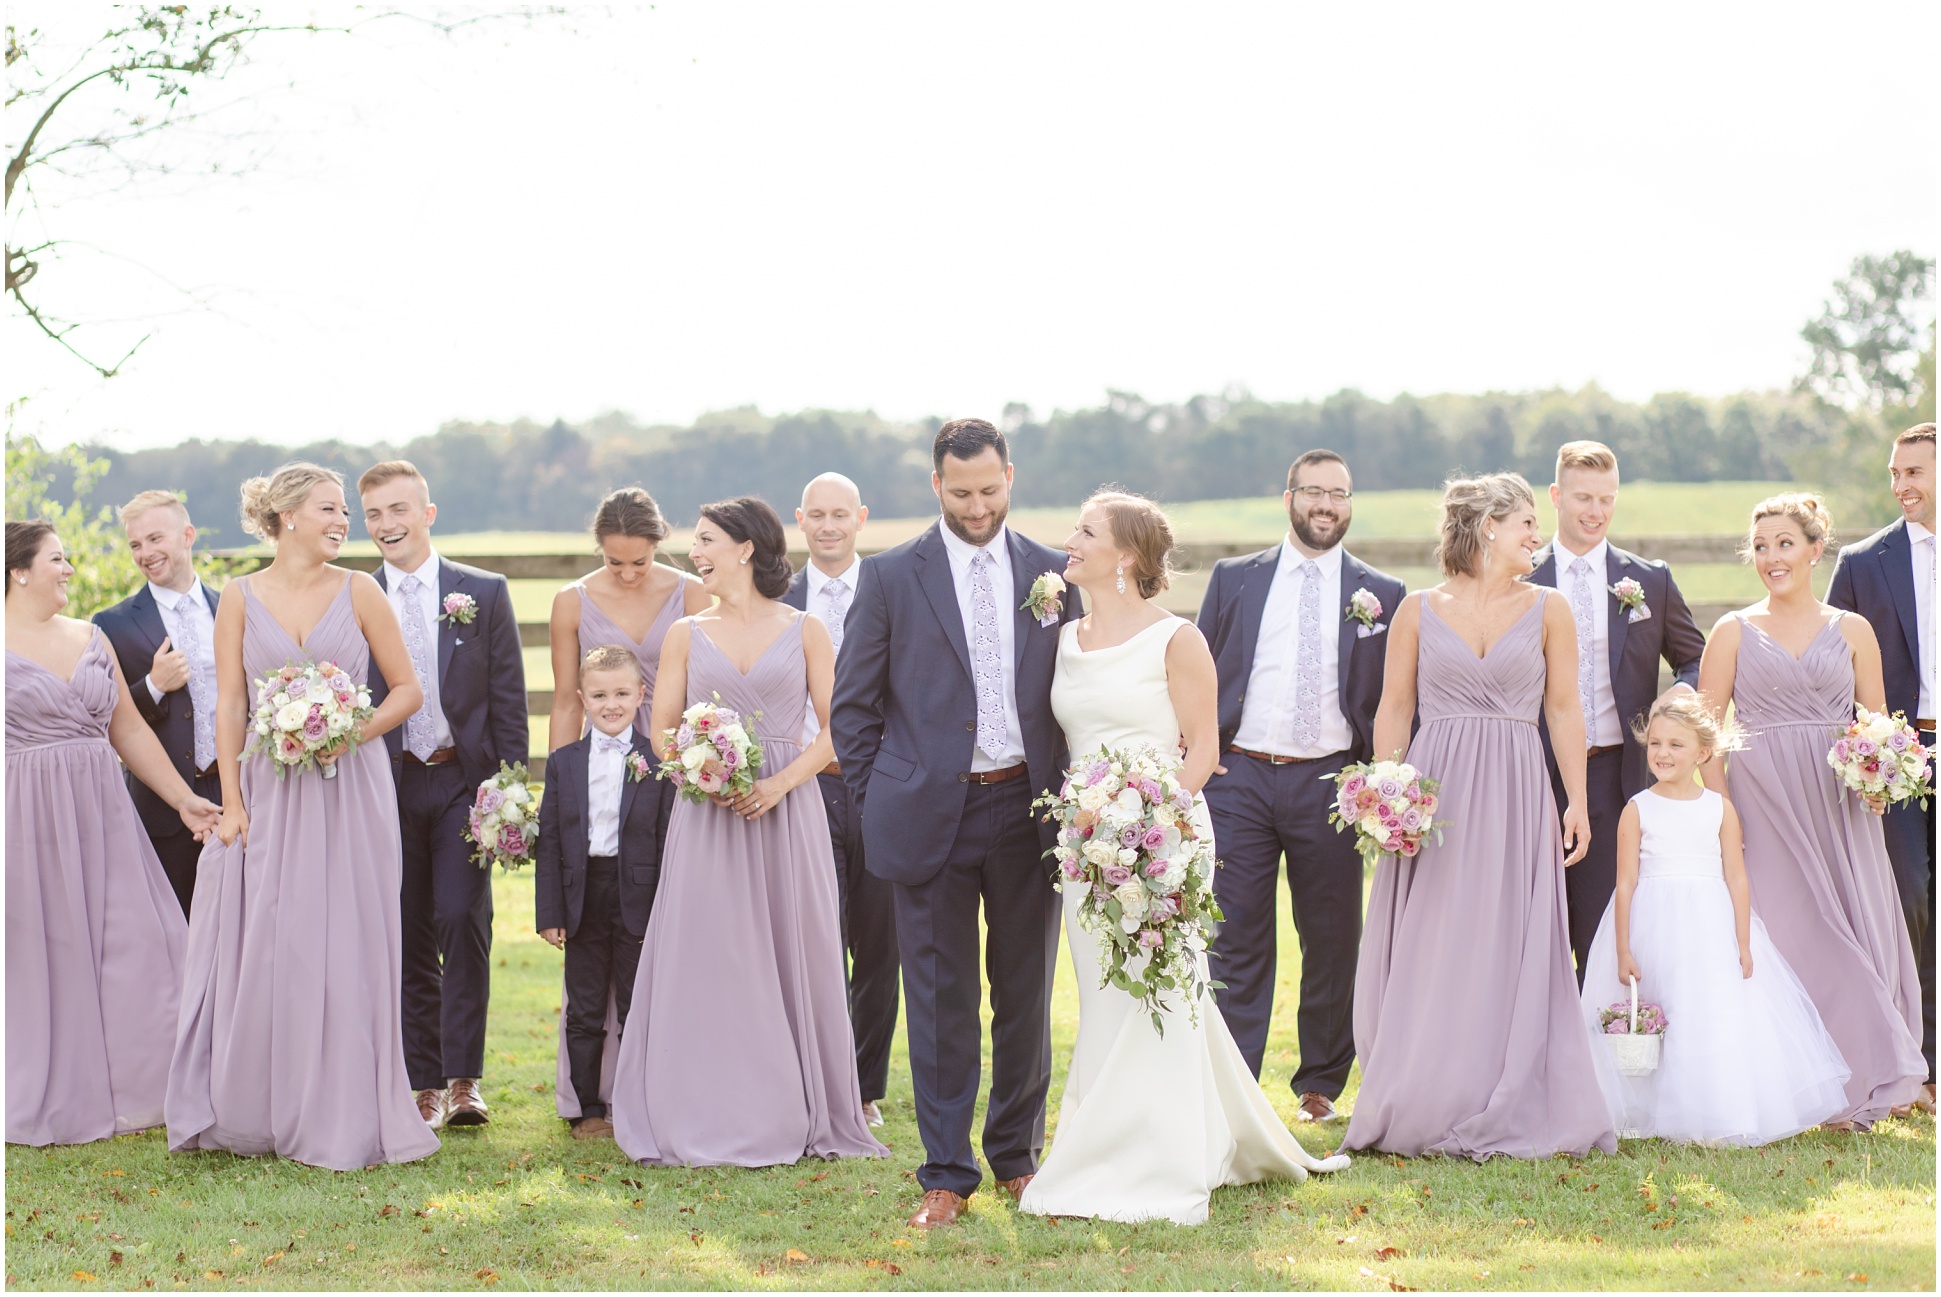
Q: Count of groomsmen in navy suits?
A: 6